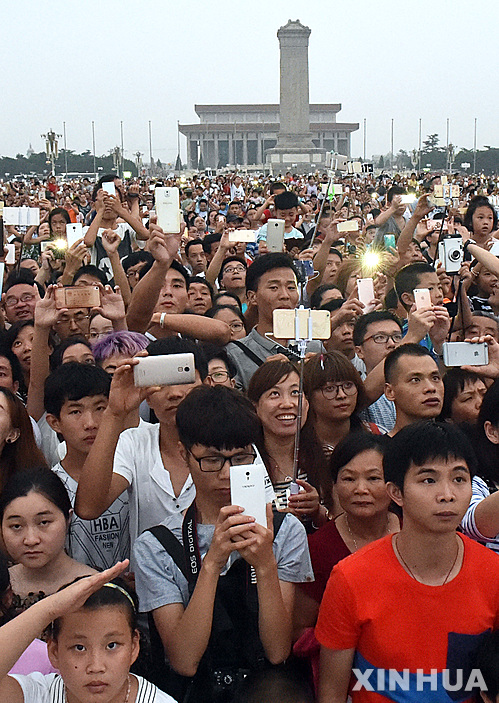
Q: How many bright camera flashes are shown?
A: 2